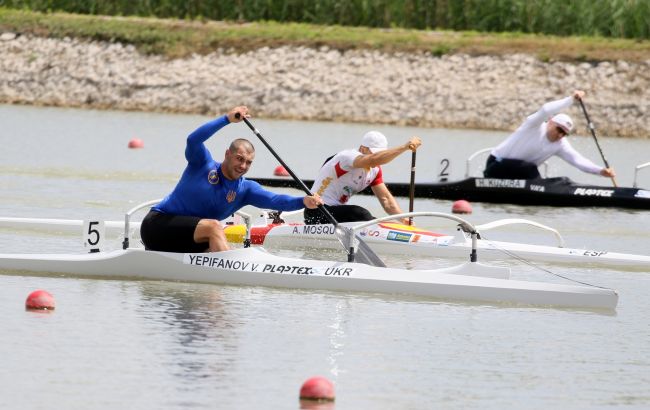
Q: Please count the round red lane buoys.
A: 5